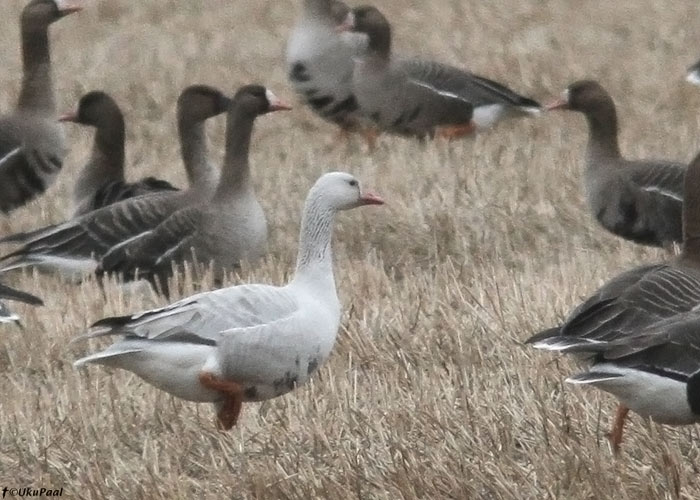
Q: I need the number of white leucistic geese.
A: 1